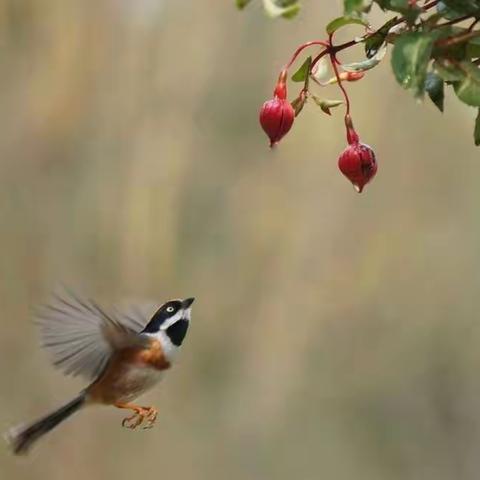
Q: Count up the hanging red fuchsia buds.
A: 2